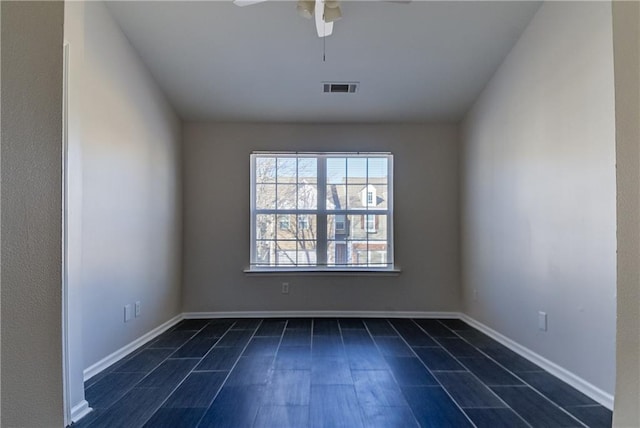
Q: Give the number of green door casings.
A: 0